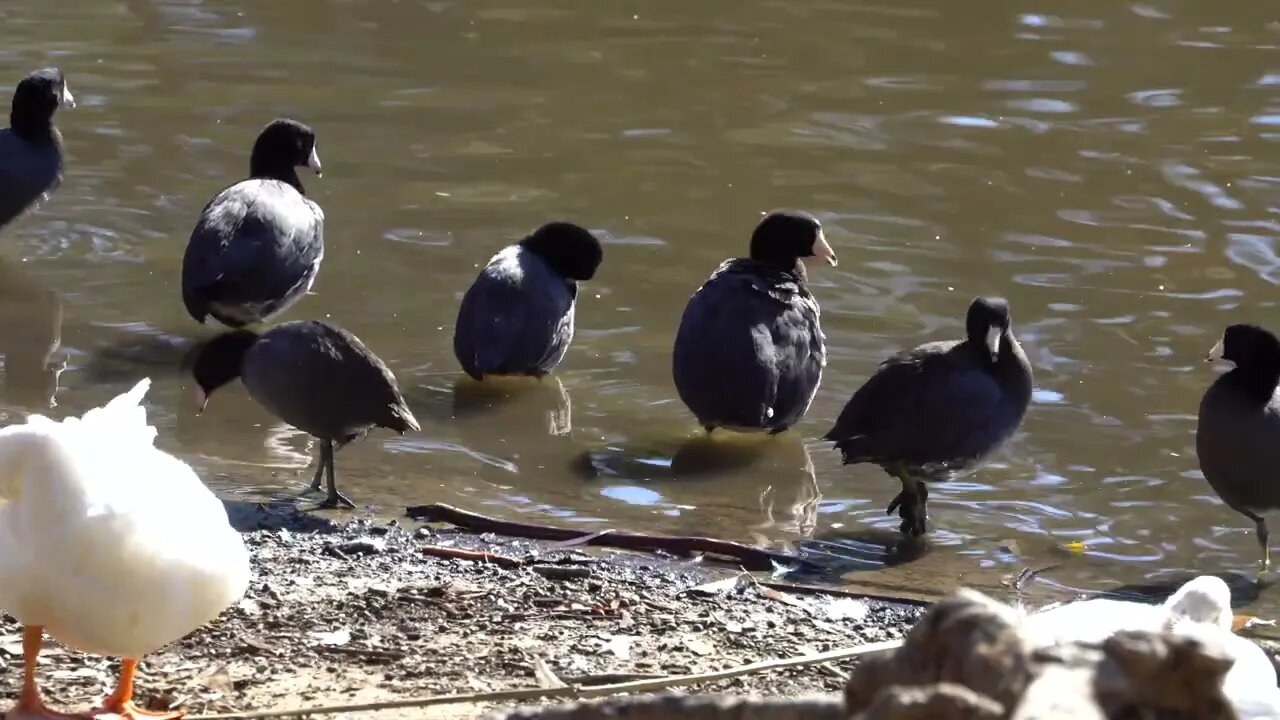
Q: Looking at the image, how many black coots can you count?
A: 7